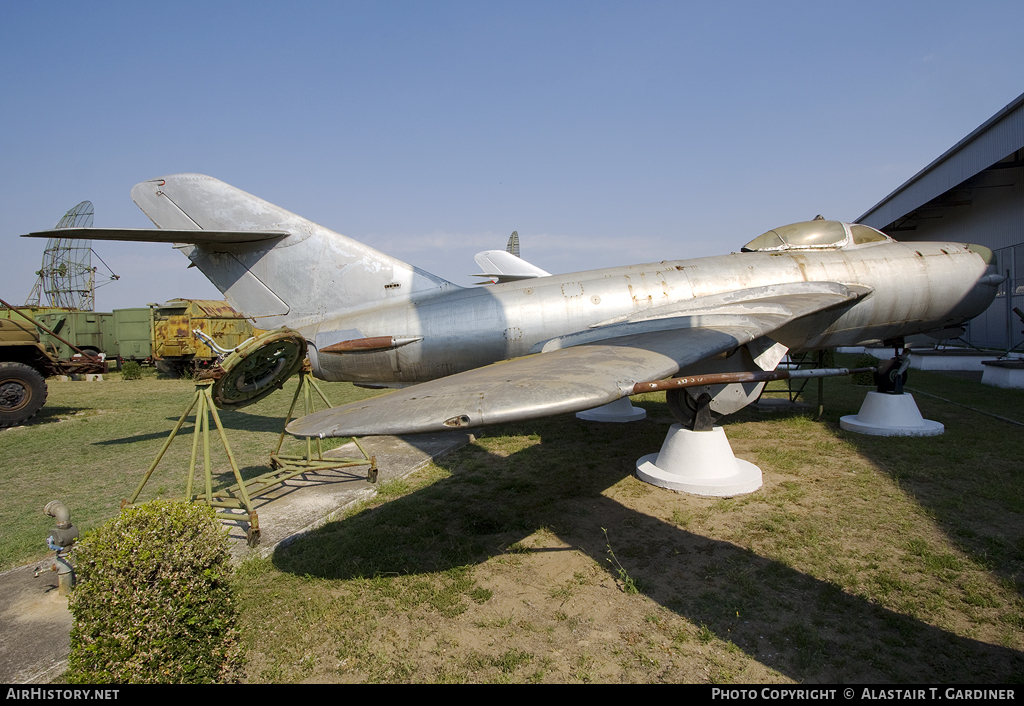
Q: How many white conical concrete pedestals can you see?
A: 3